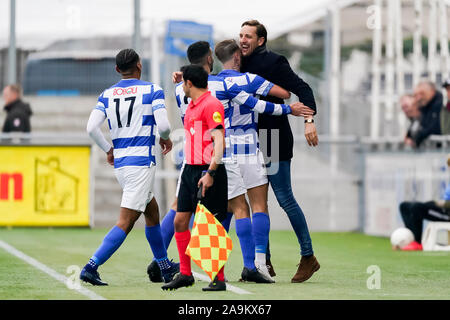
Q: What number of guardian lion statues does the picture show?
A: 0